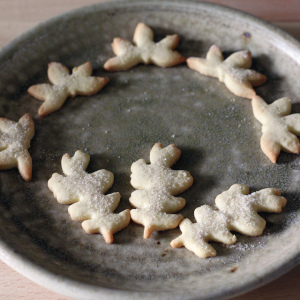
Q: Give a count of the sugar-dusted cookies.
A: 8